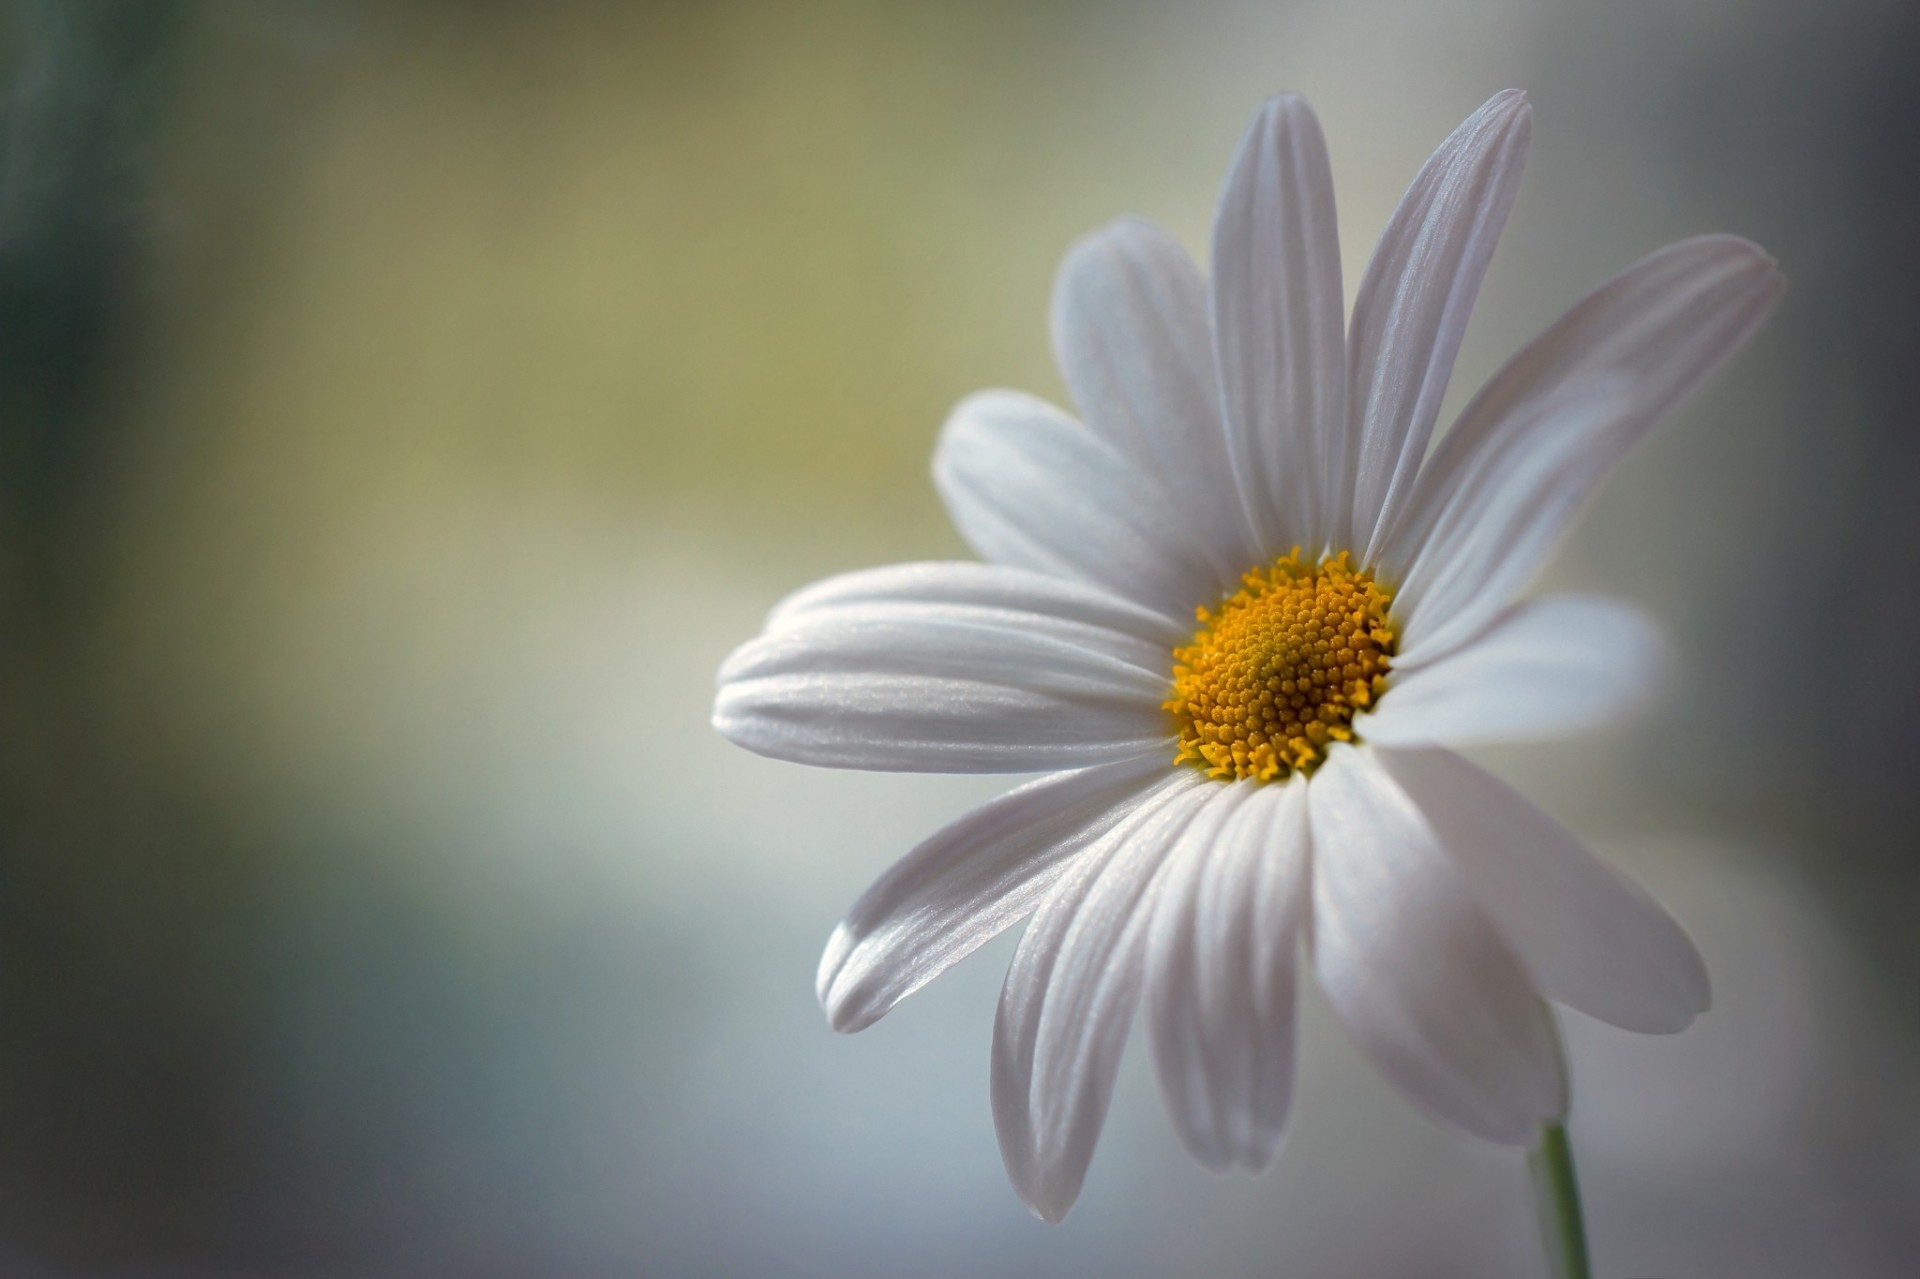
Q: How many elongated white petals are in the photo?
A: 13